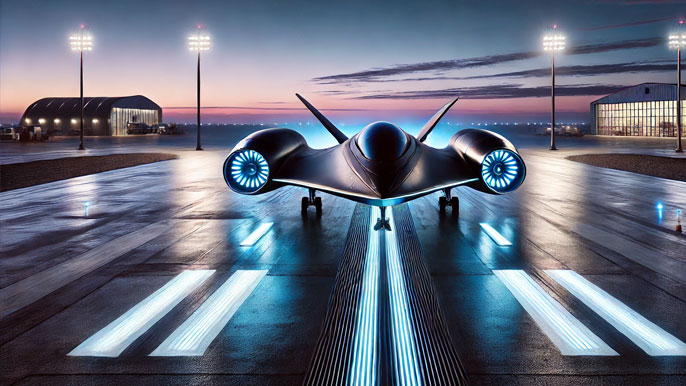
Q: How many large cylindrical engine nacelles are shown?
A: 2